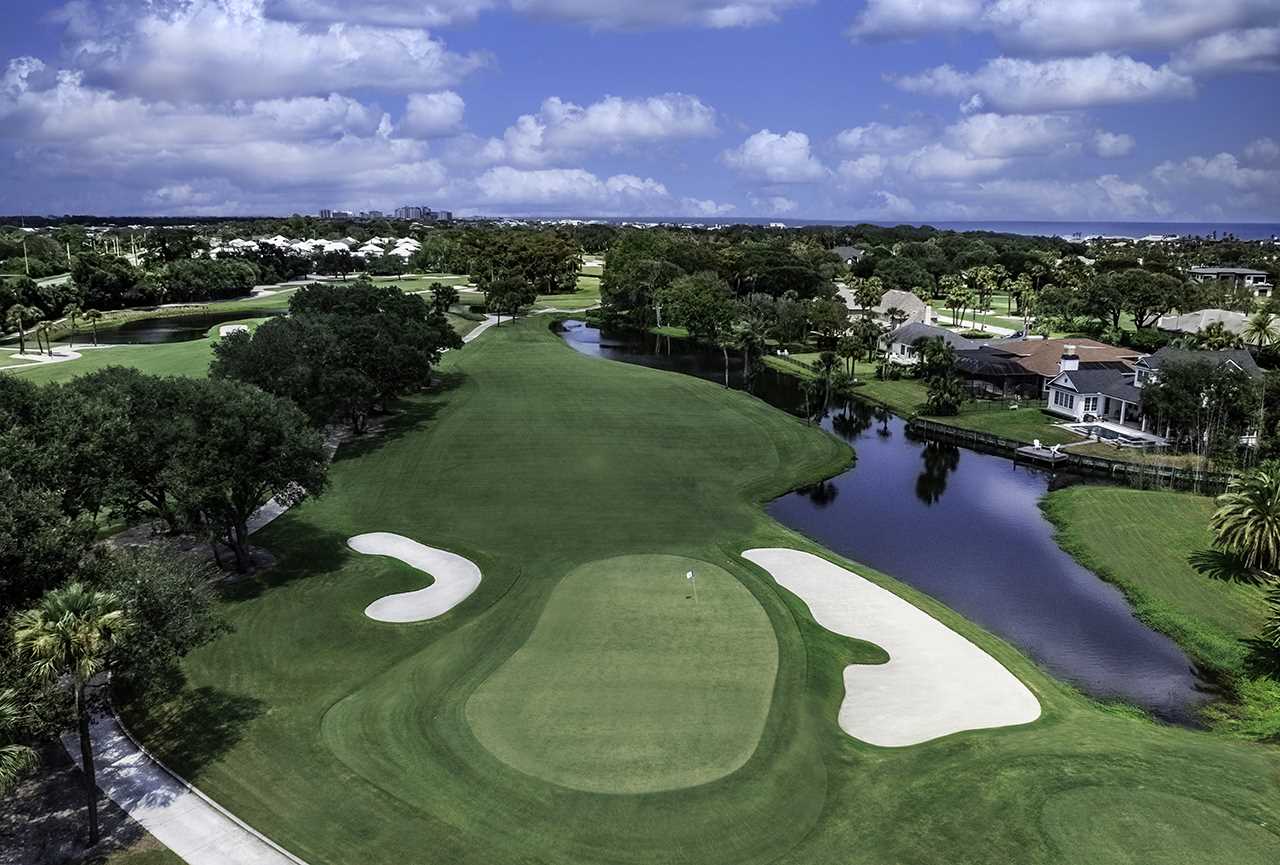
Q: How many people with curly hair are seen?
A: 0